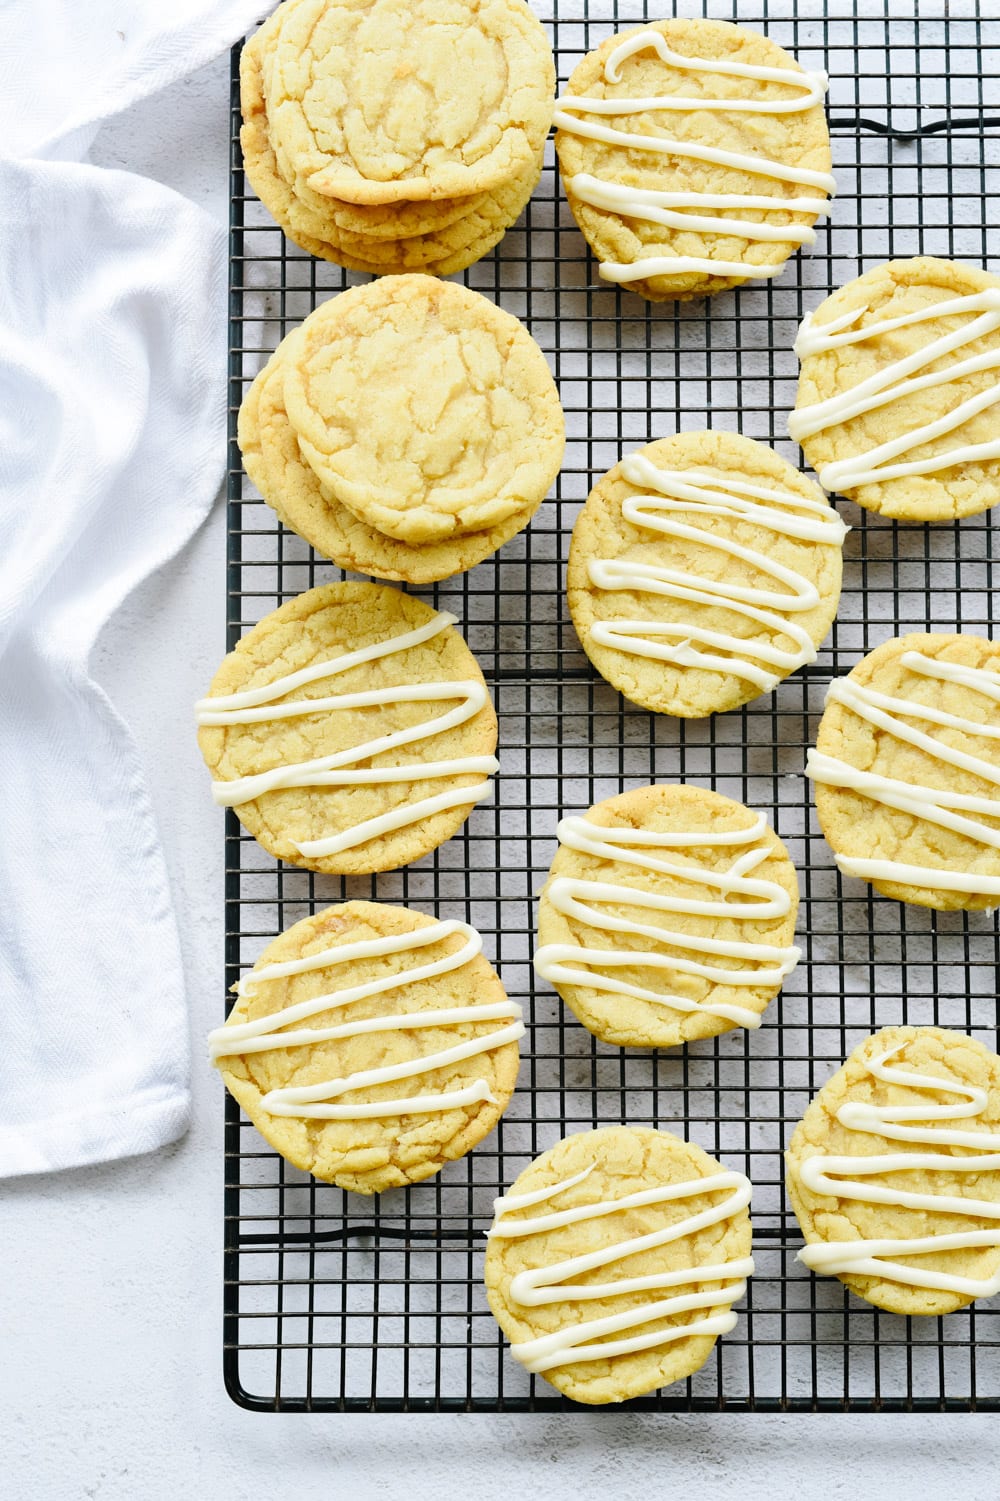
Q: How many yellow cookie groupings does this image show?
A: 2